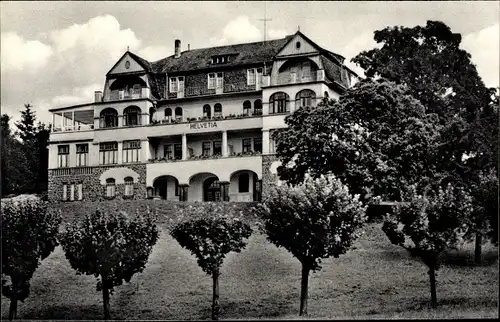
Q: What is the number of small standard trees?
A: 5